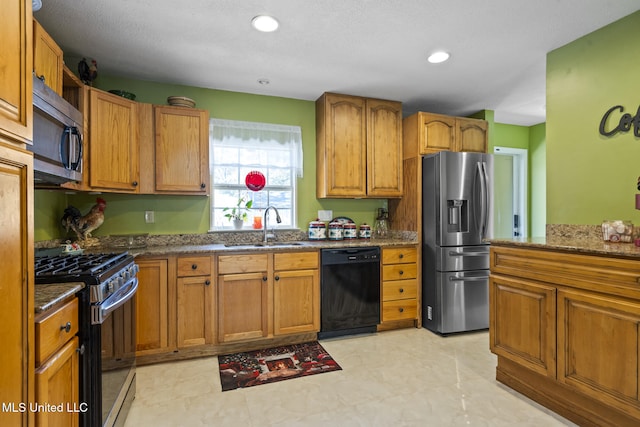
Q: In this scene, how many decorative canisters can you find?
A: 4